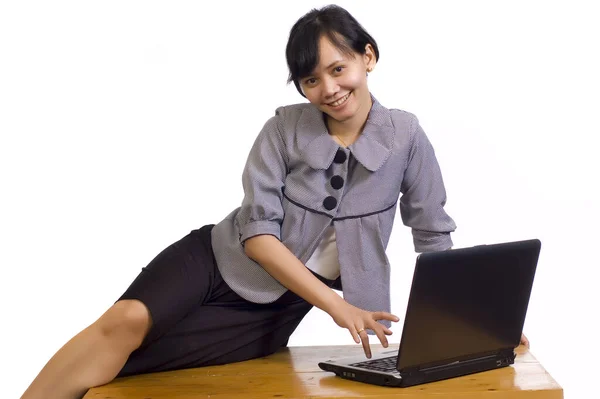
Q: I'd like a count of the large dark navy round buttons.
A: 3